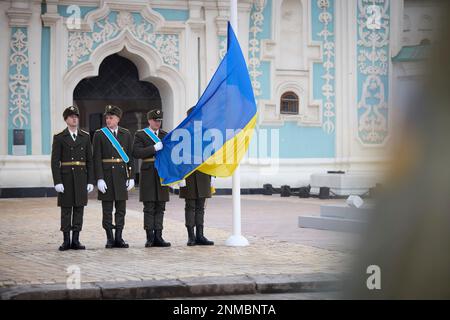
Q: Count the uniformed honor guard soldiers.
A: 4